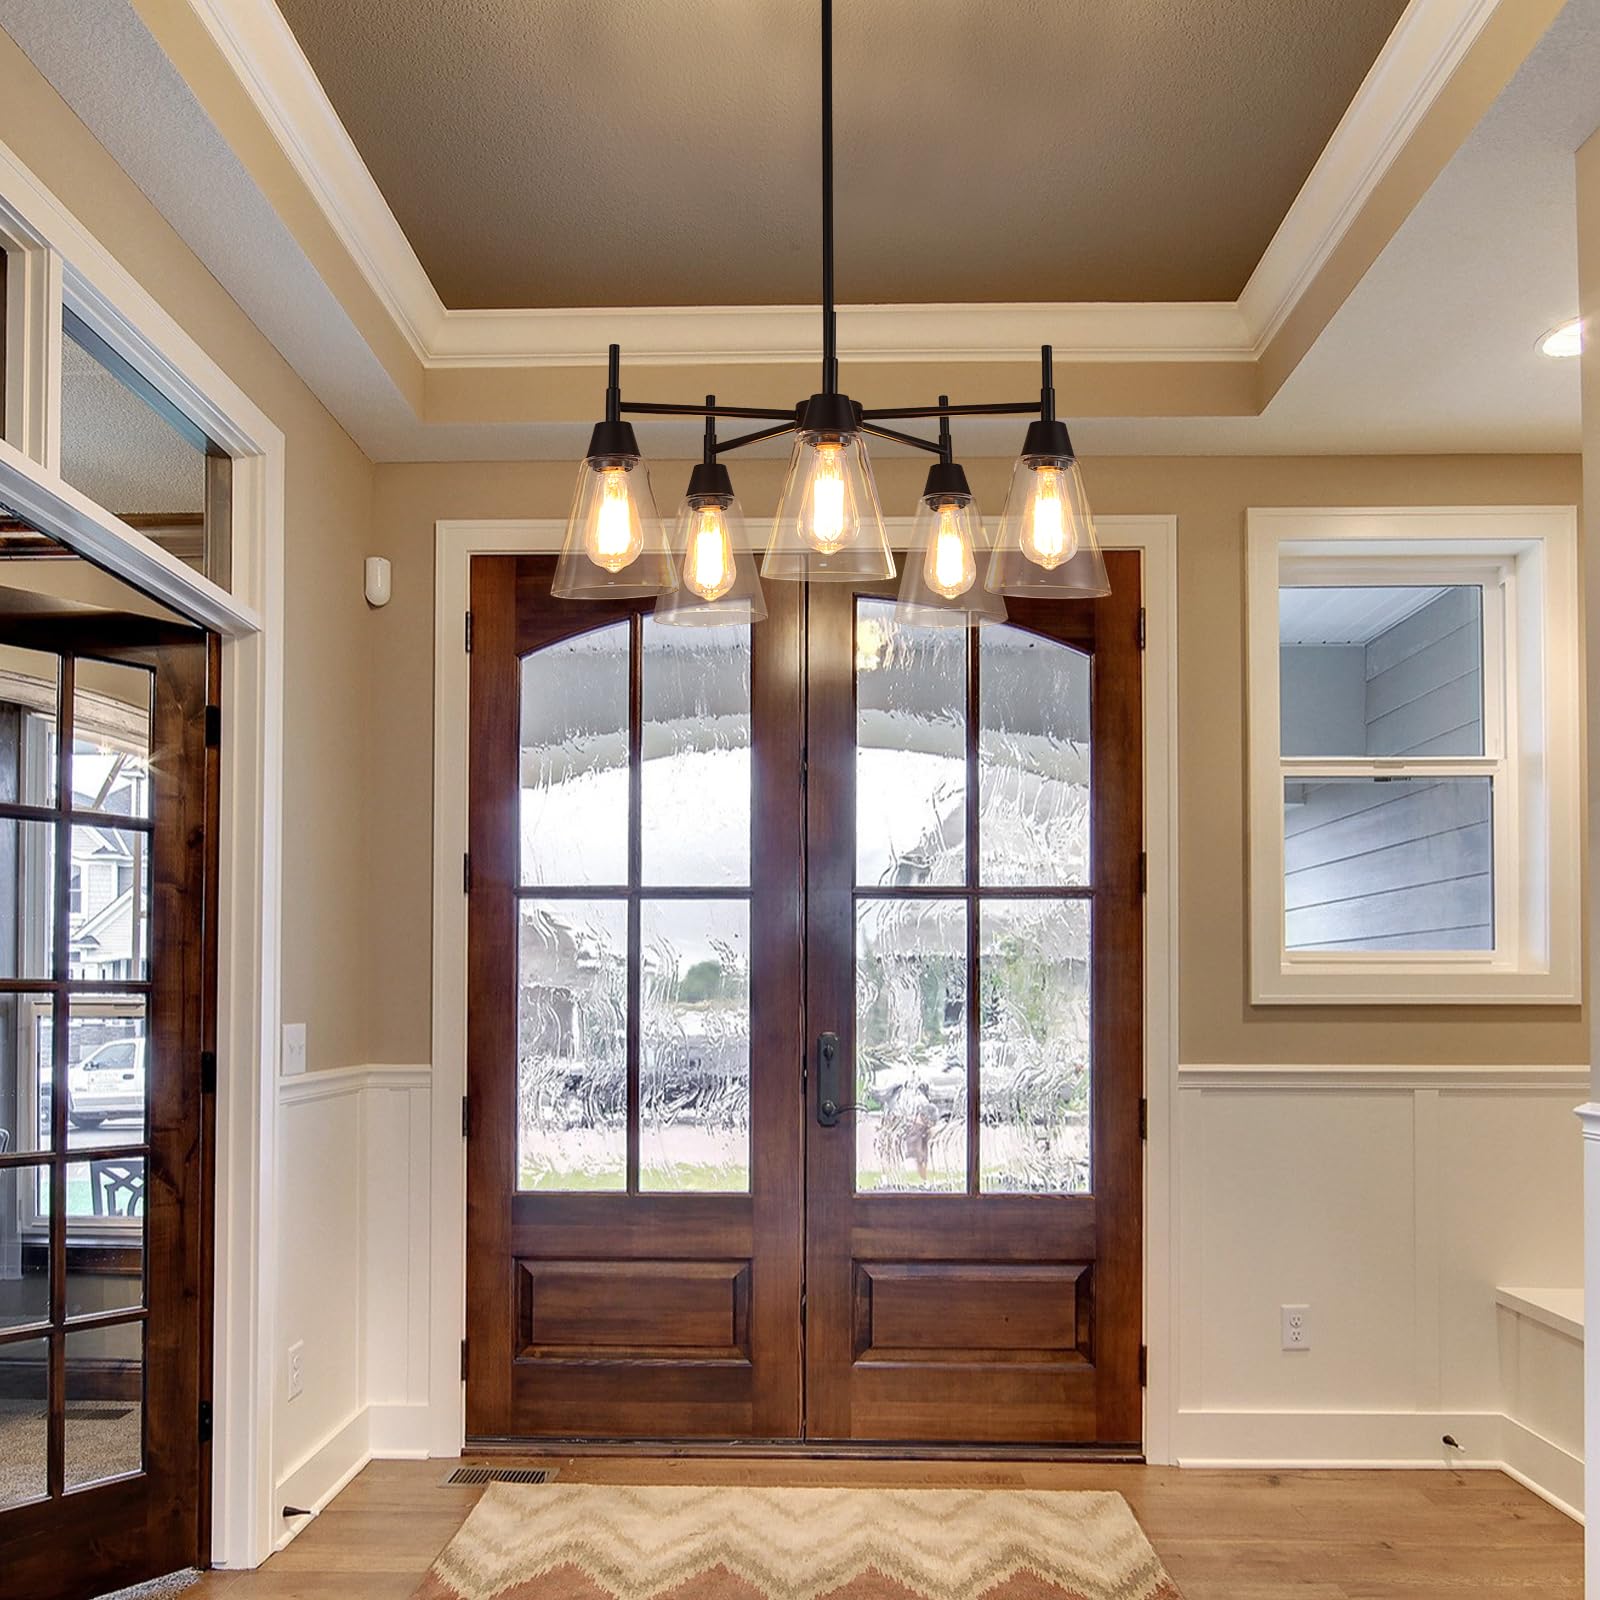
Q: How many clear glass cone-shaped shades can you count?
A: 5